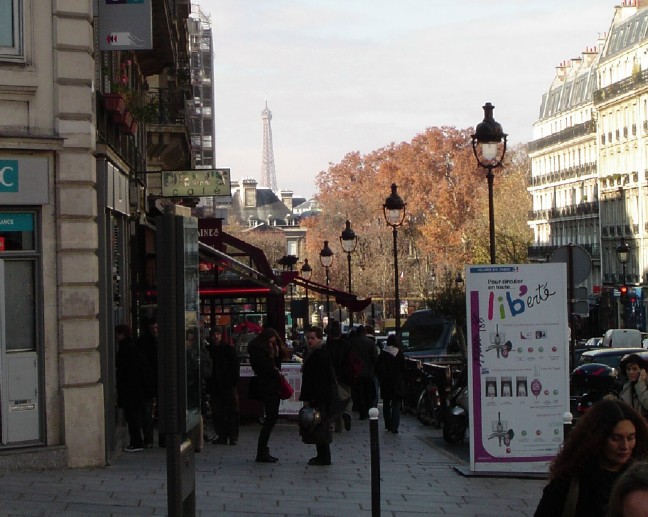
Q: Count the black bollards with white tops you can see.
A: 2